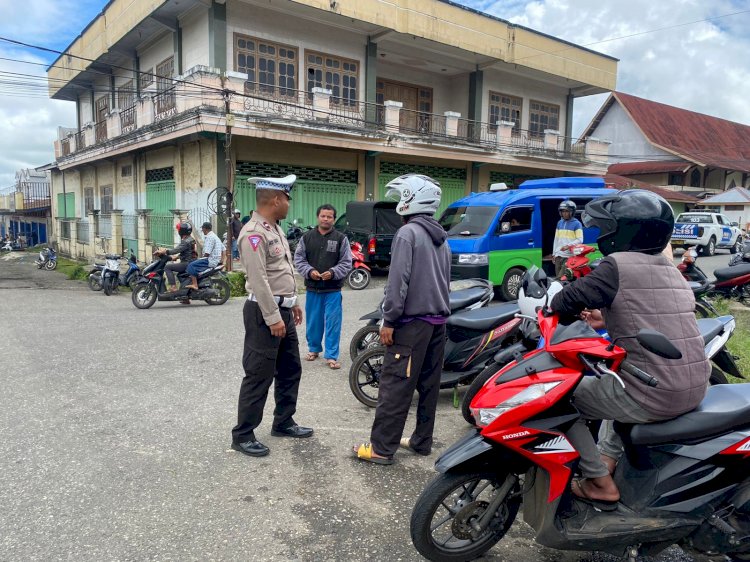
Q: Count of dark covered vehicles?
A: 1